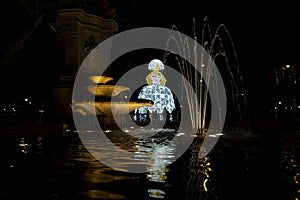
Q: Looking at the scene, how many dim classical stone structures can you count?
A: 1